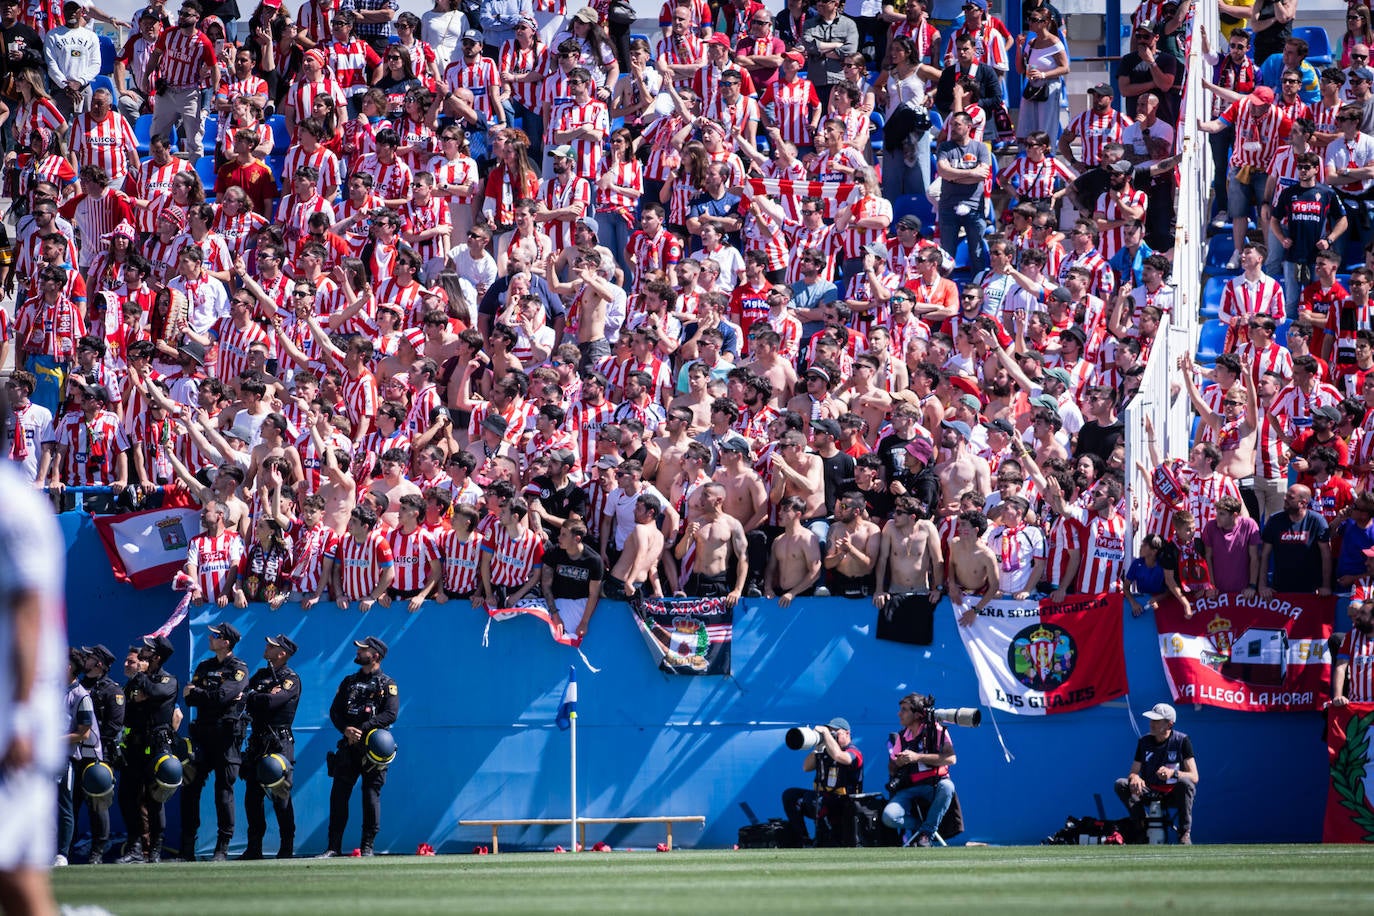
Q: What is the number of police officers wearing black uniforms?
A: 5